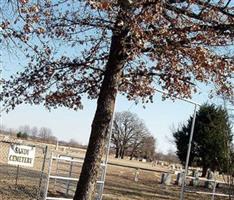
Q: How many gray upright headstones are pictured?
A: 4